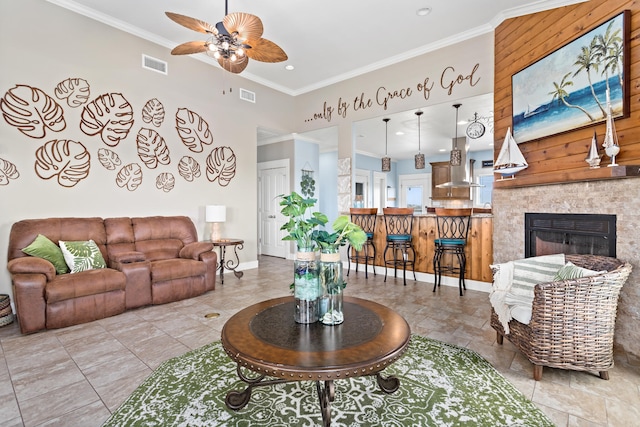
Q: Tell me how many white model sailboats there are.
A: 3